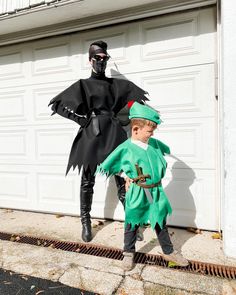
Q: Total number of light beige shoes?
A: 2